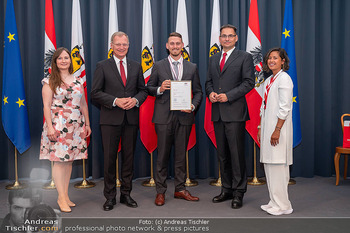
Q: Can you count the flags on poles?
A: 9